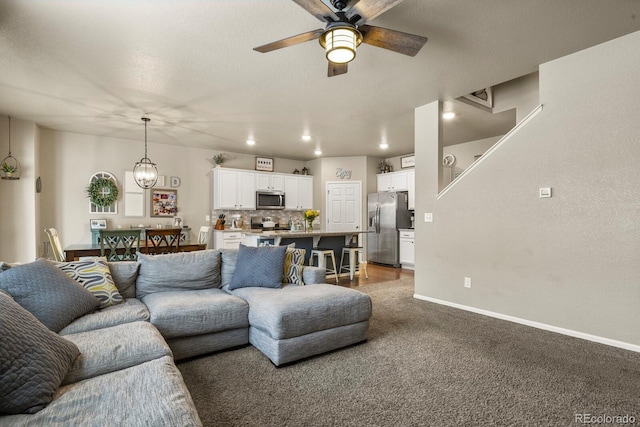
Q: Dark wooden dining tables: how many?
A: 1